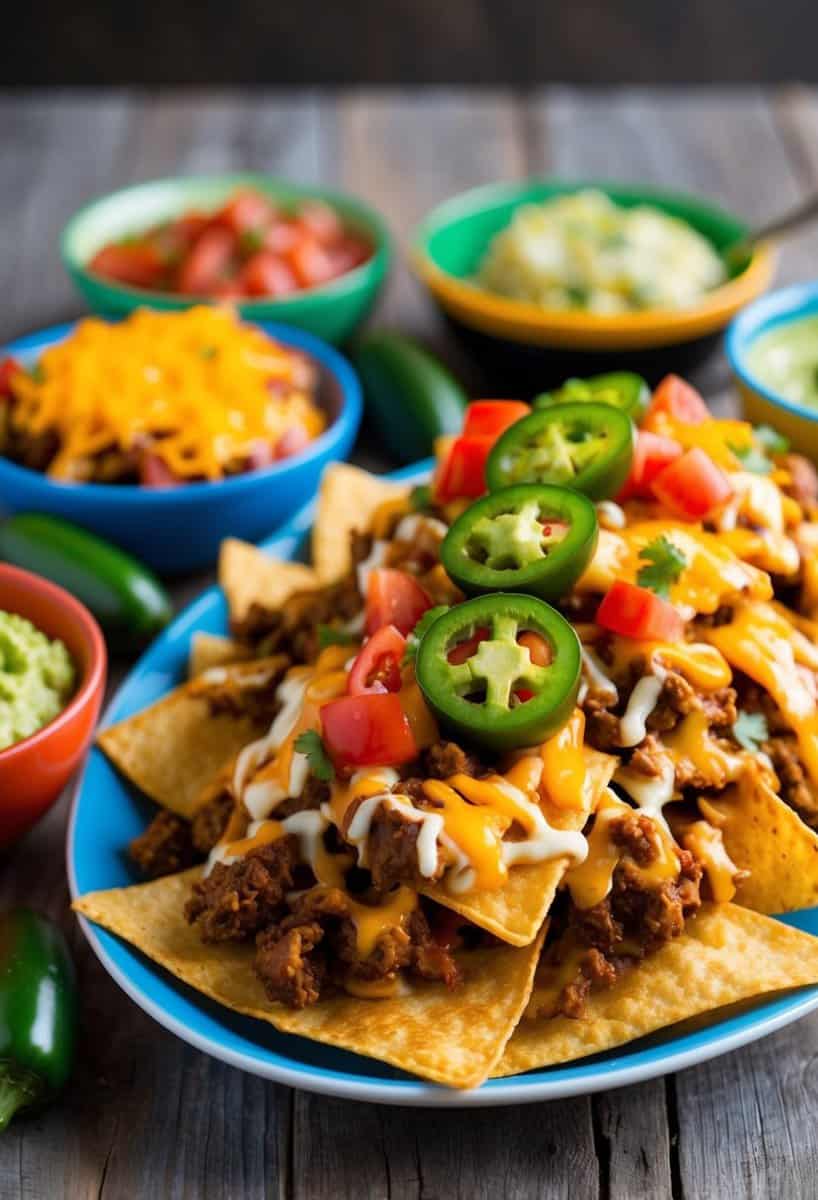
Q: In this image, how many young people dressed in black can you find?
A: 0